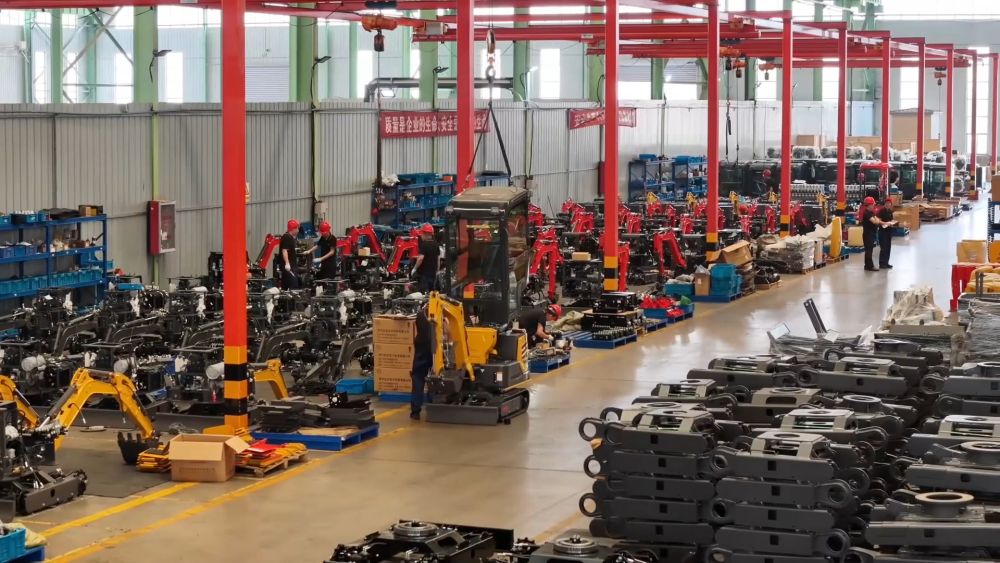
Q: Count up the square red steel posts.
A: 11